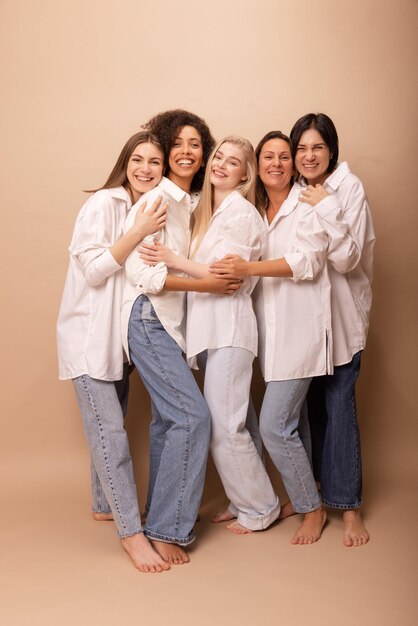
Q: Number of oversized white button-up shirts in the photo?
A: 5